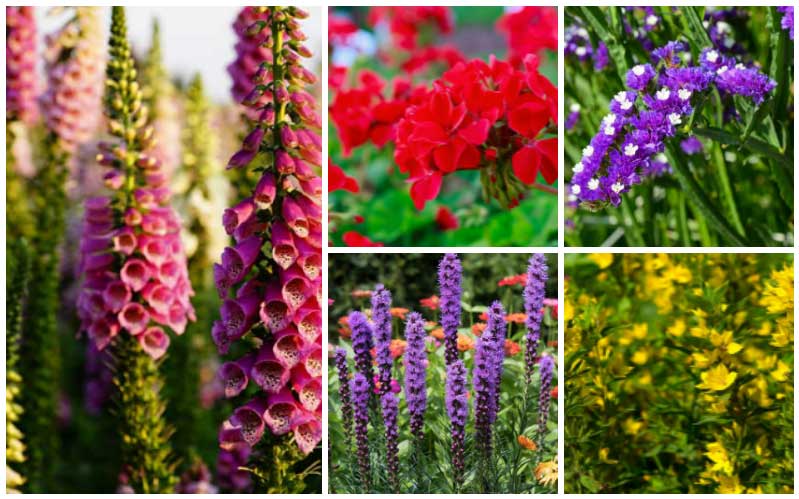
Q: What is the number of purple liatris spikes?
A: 12